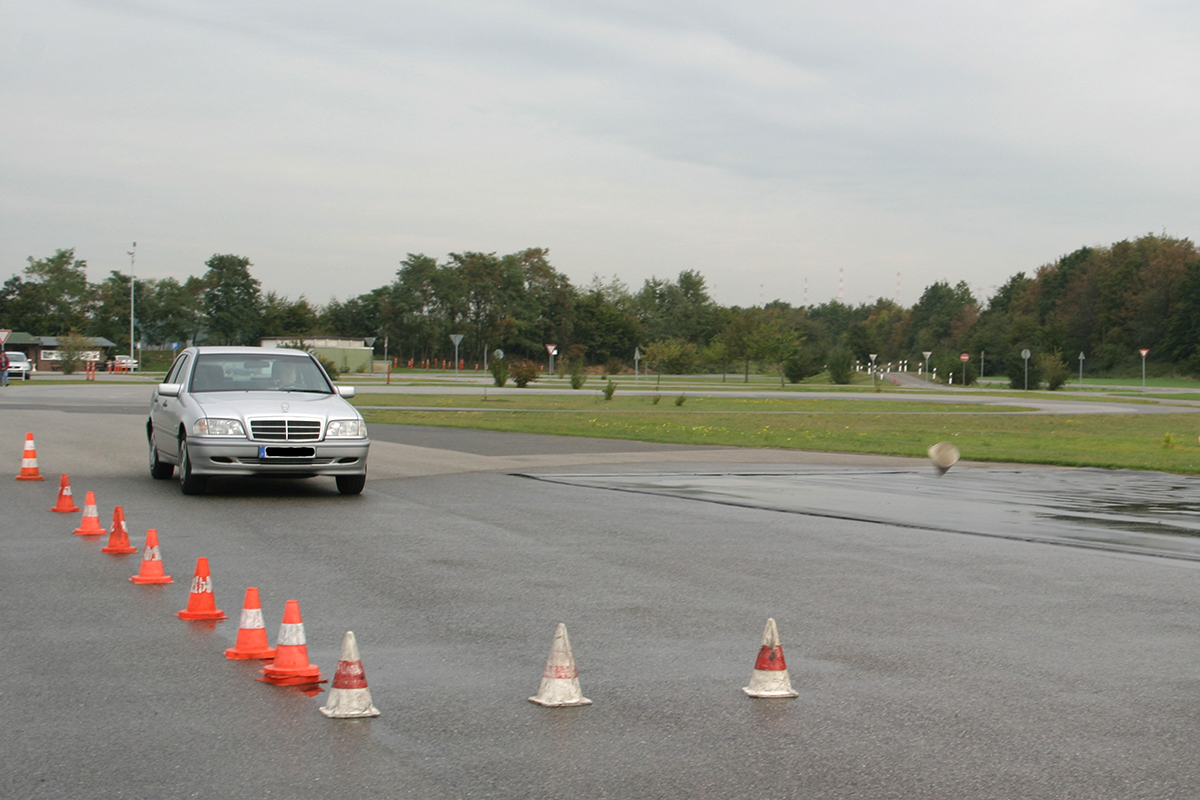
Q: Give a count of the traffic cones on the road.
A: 11